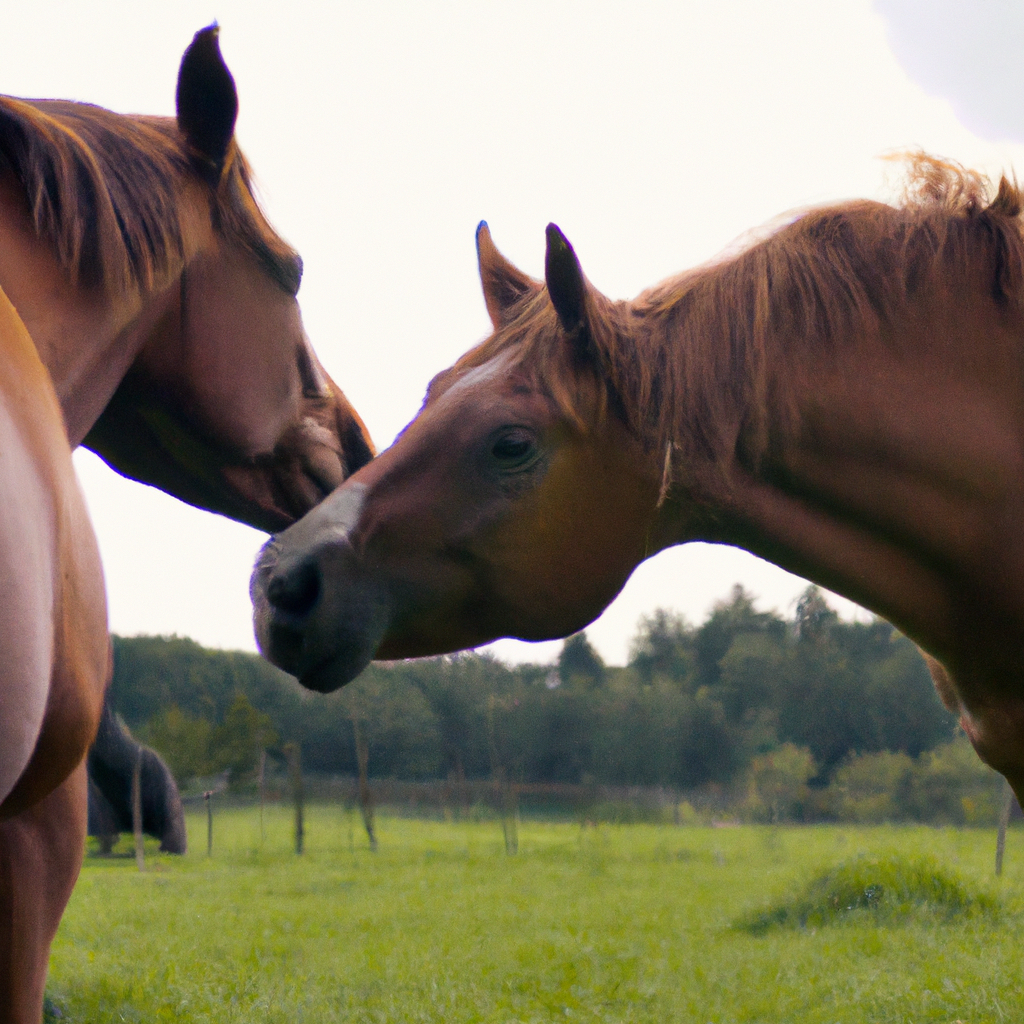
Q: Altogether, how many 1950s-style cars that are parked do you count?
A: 0